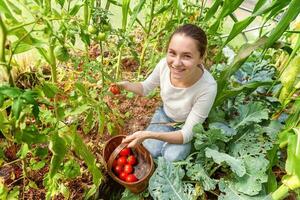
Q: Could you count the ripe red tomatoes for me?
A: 9